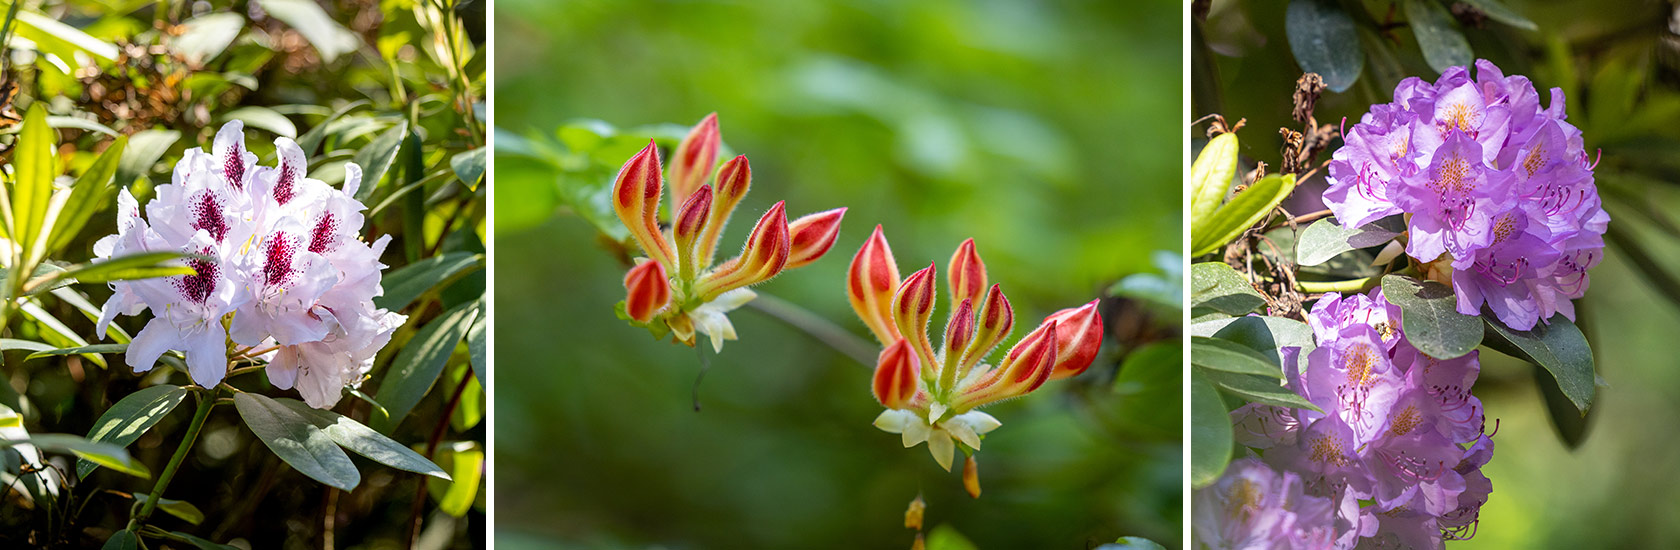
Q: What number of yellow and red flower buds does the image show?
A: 15